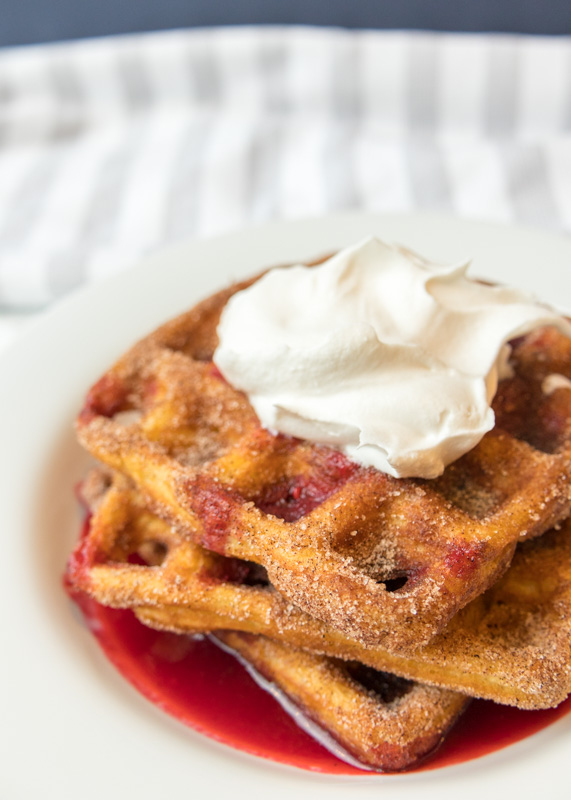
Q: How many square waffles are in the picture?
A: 3